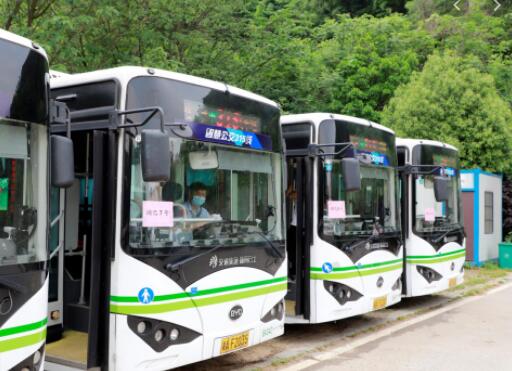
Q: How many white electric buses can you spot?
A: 4